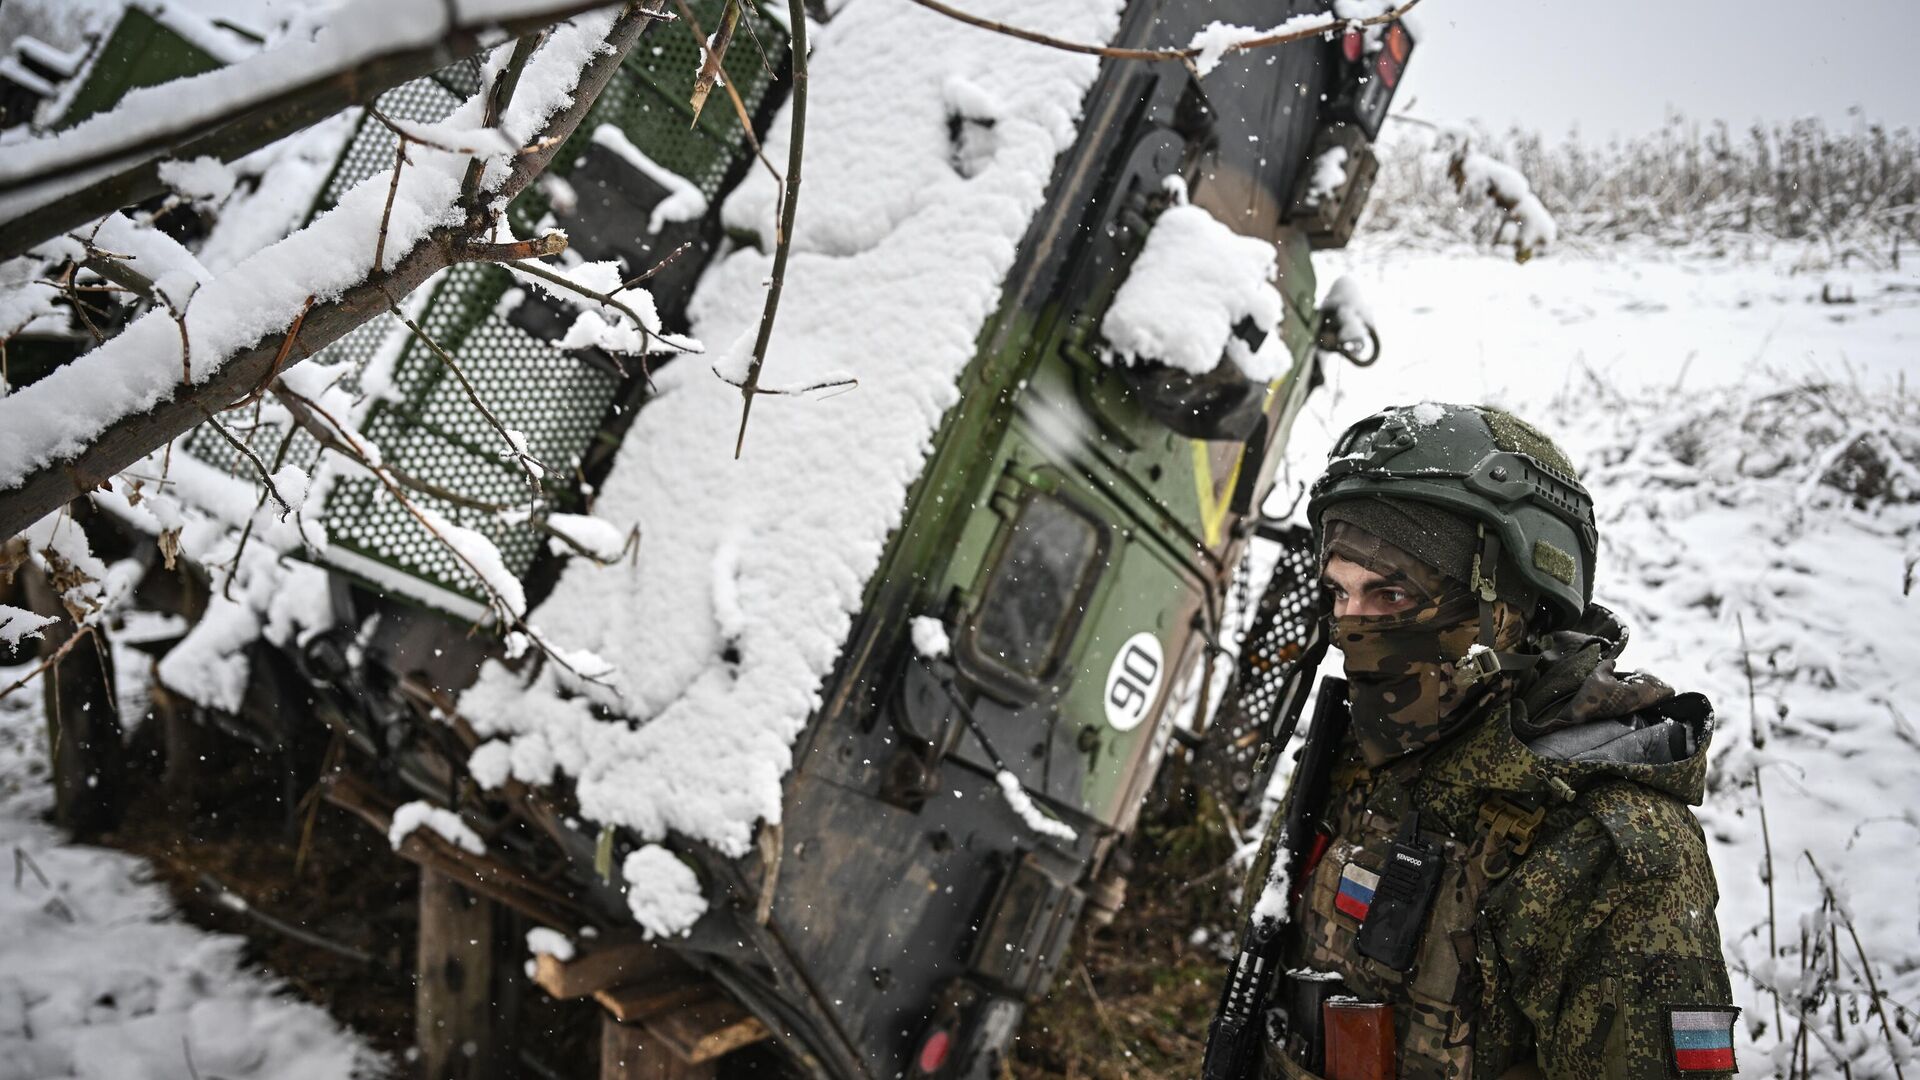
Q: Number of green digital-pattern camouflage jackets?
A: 1